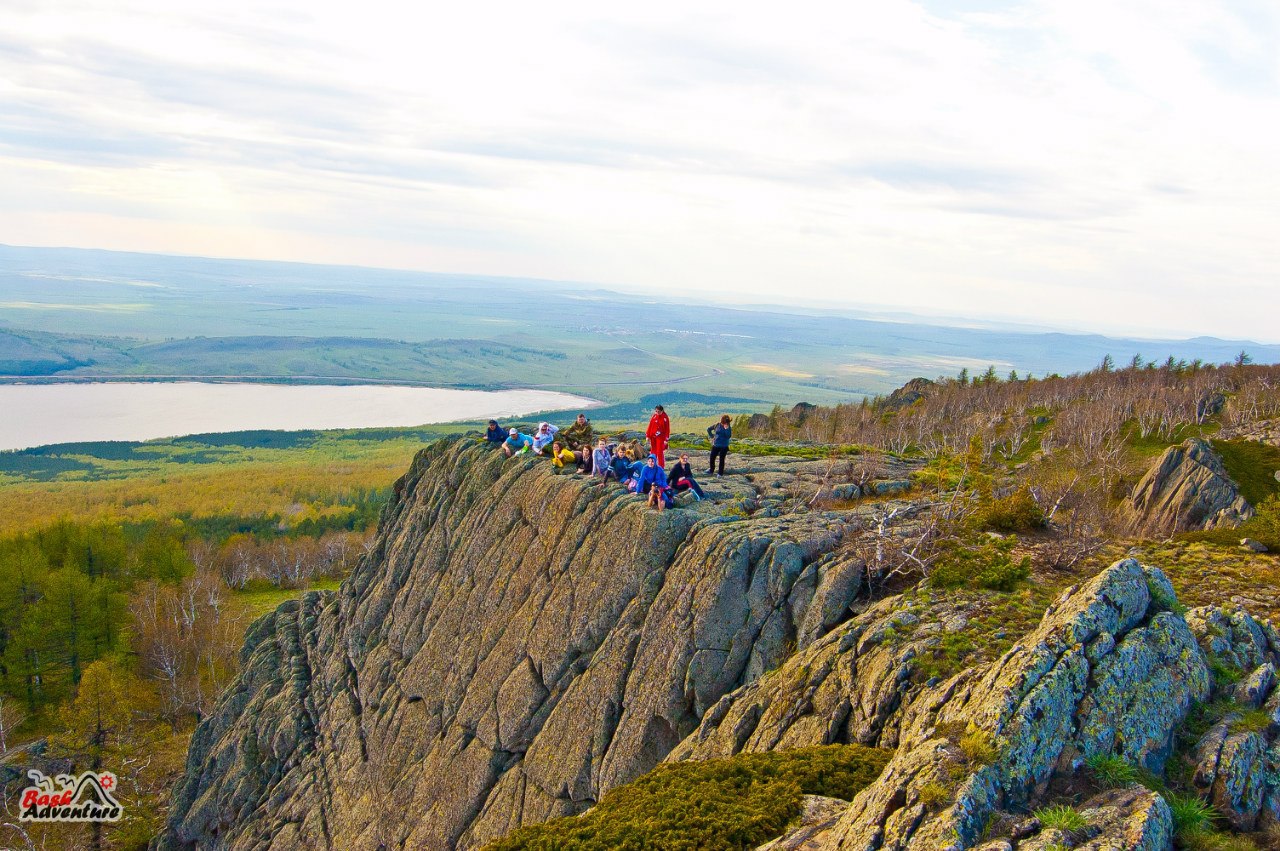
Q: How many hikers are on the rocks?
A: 13